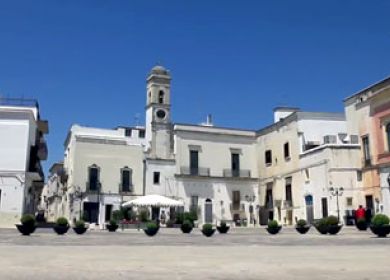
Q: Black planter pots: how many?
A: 14